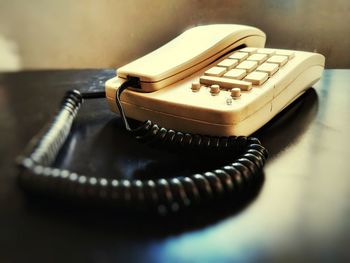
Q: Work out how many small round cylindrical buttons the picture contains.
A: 3